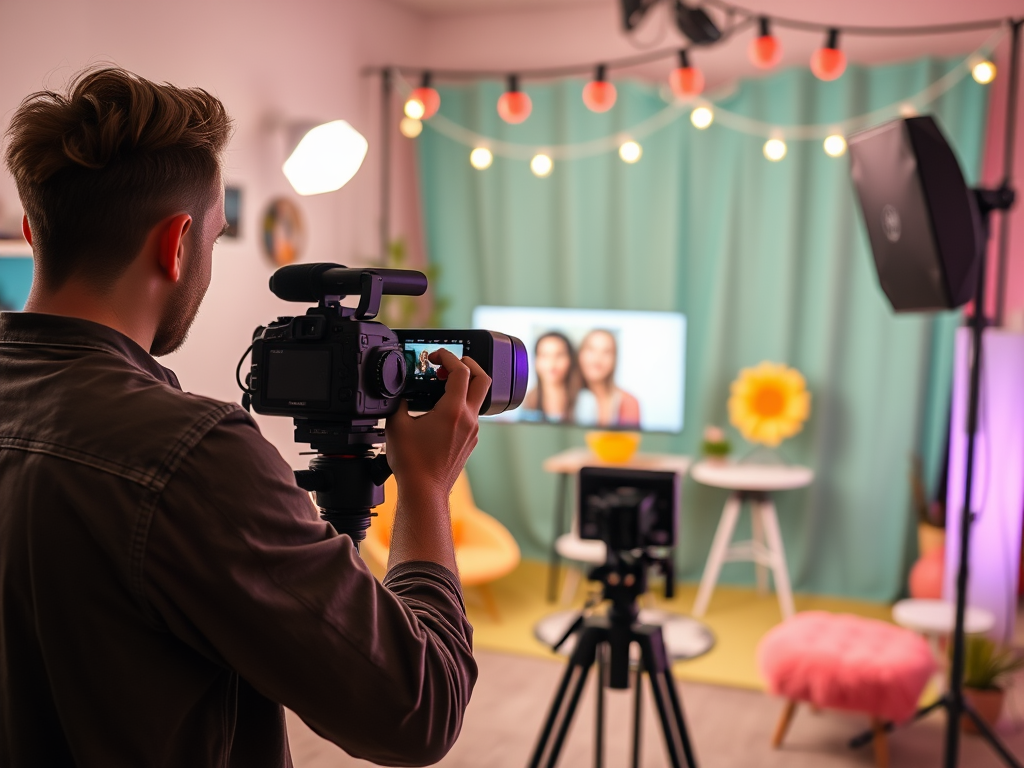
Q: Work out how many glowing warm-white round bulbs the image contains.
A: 9